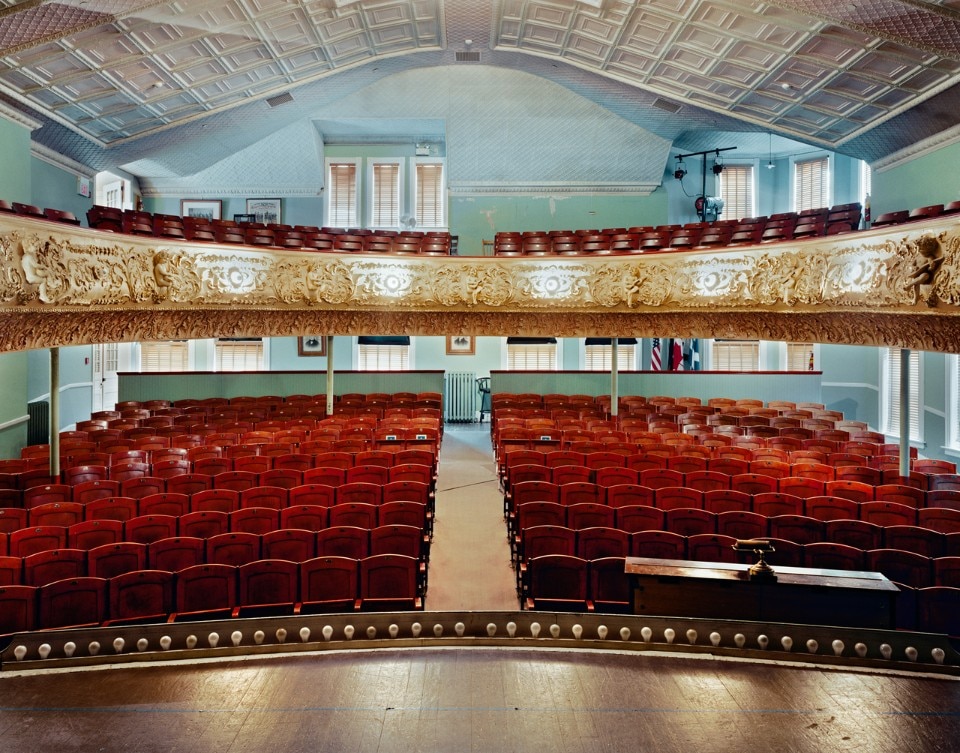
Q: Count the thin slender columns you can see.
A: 4